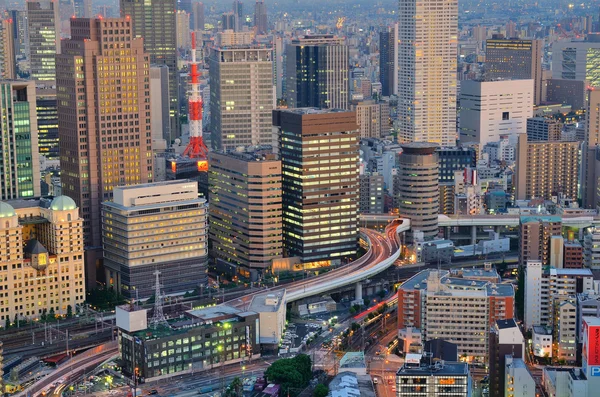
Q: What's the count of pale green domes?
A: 2